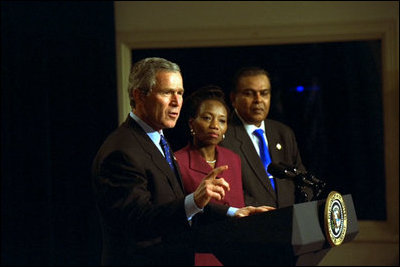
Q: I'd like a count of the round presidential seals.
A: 1